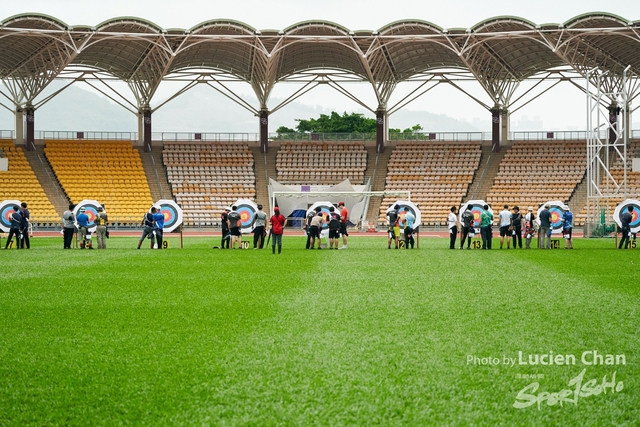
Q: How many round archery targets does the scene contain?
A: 9